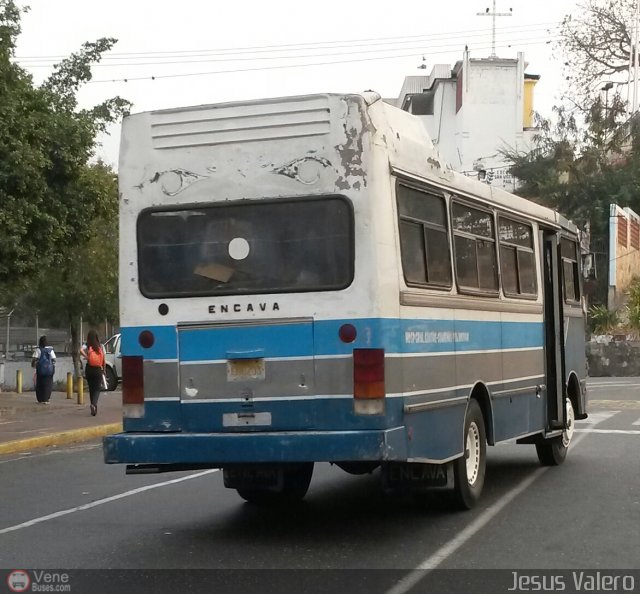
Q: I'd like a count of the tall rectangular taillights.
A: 2